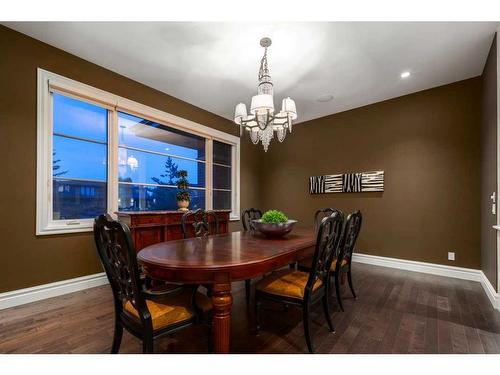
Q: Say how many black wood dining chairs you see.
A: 6